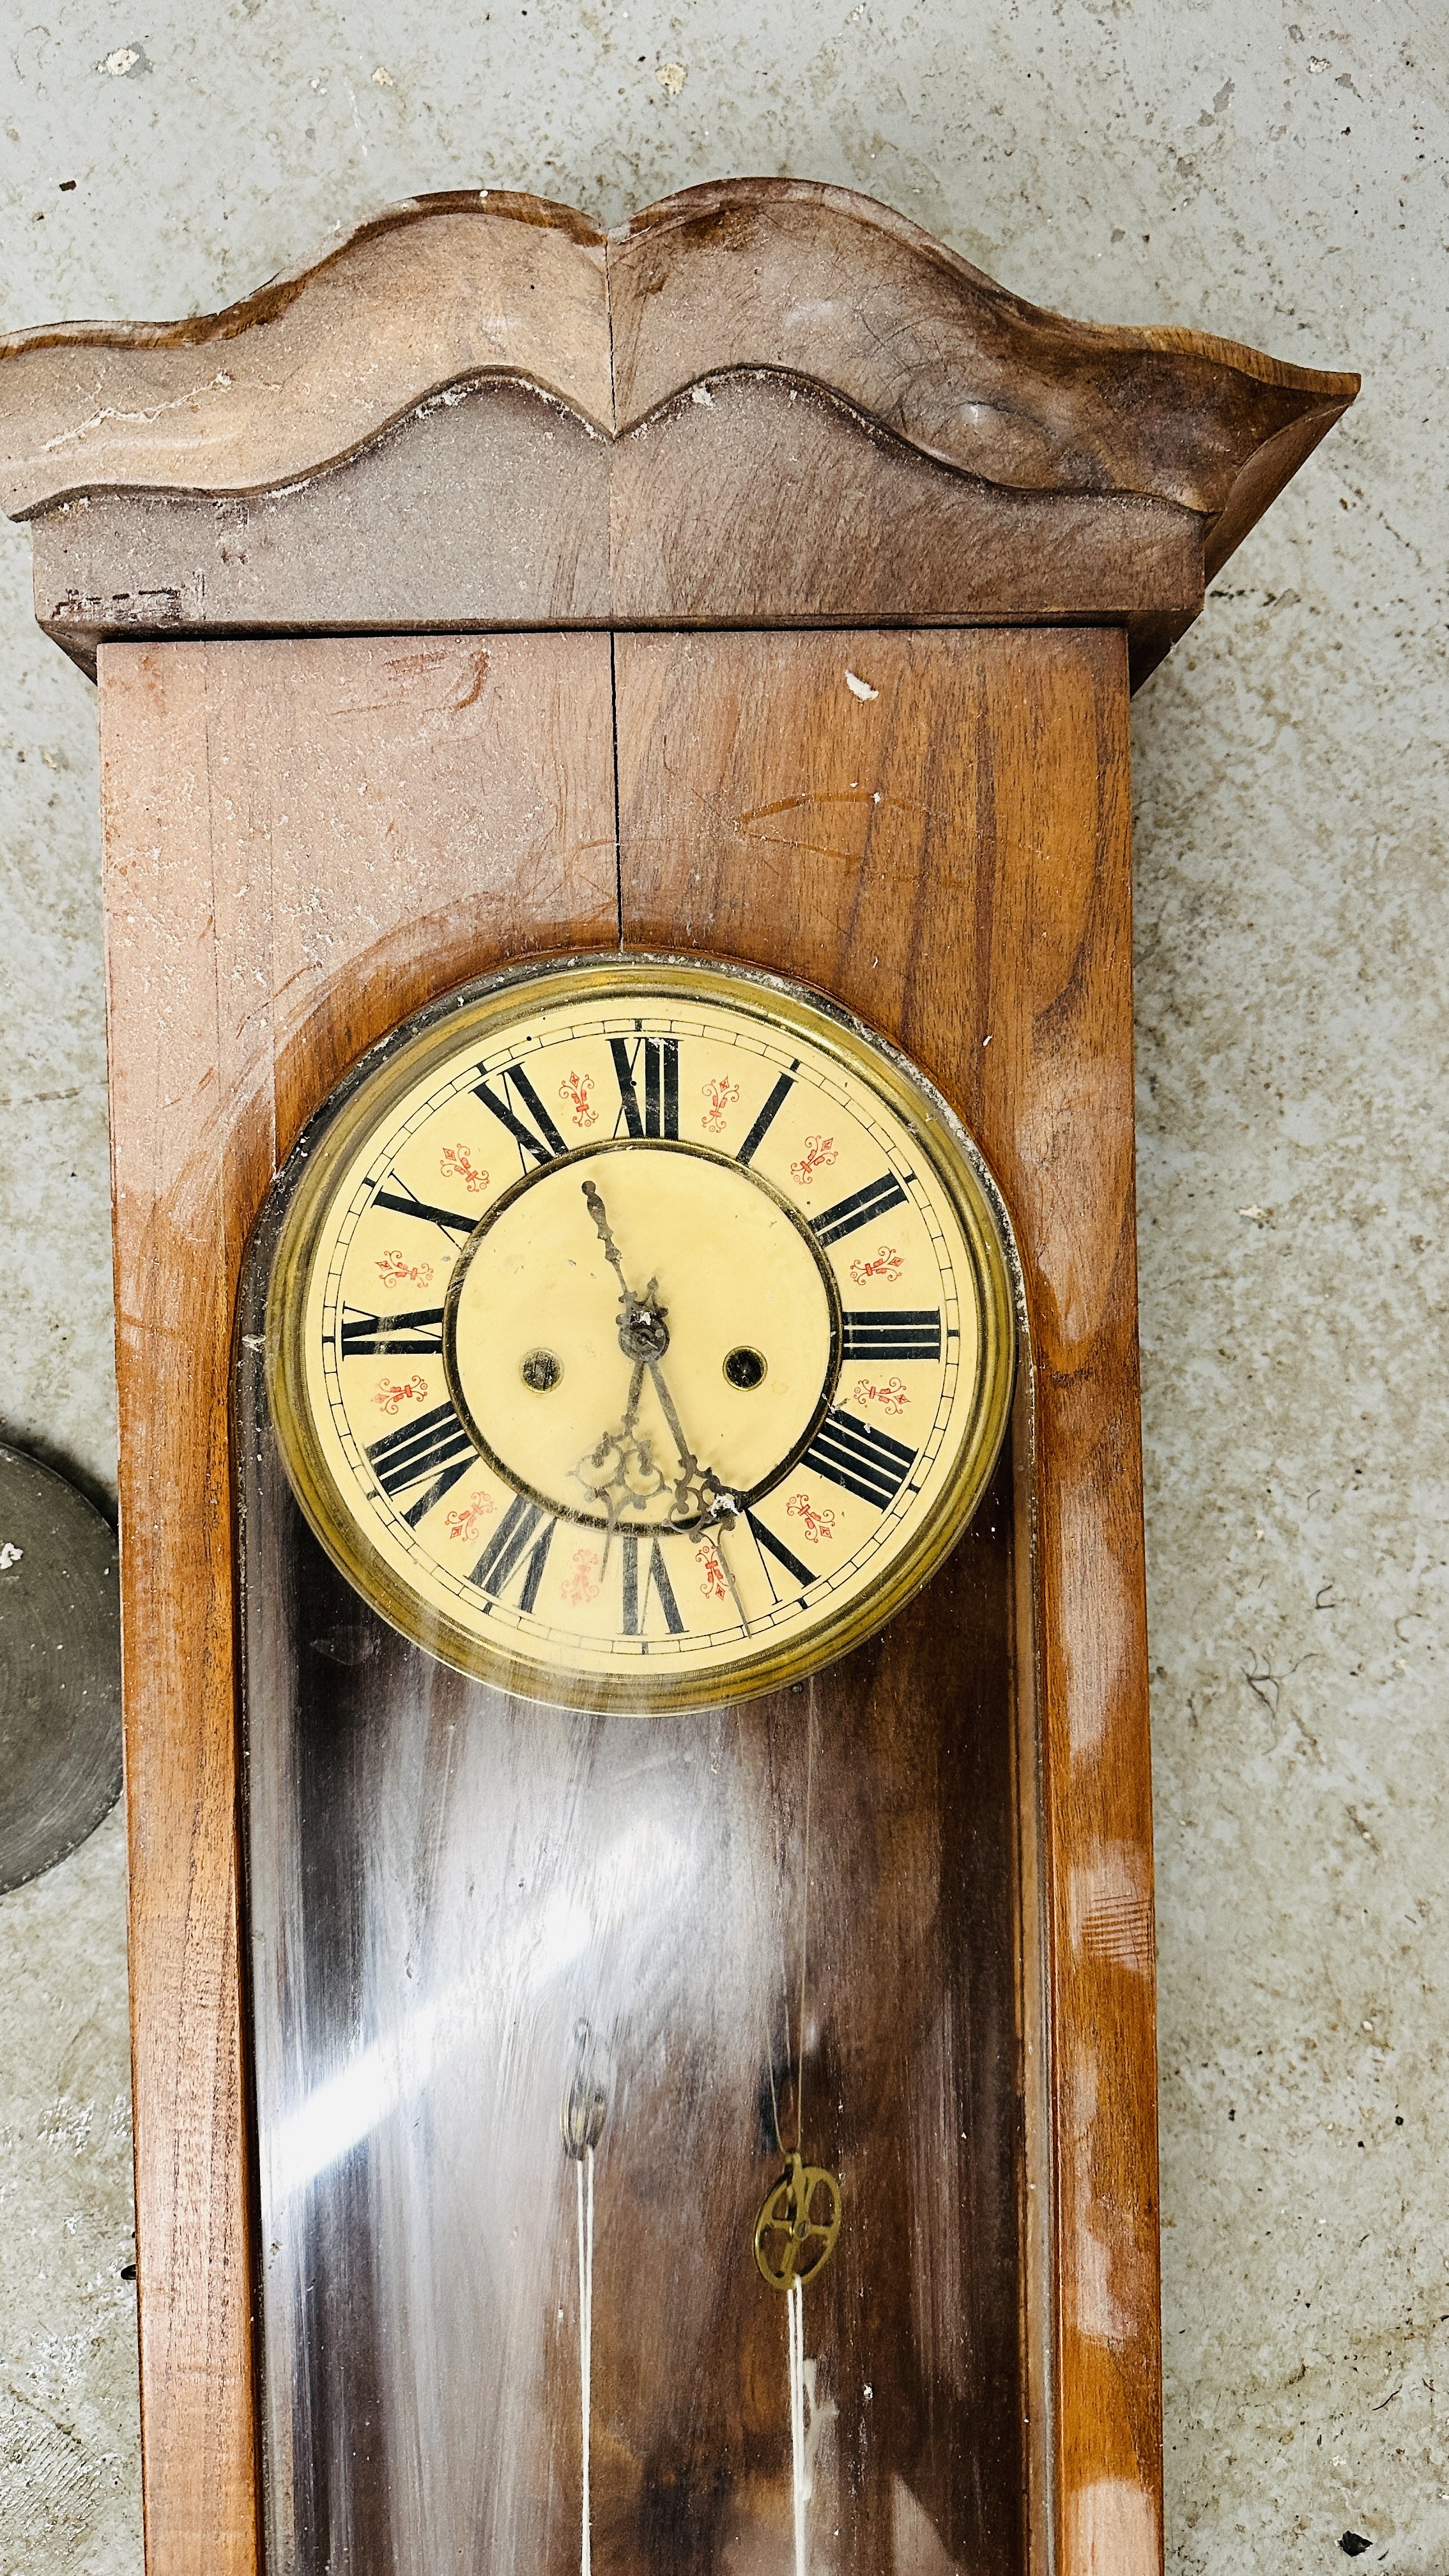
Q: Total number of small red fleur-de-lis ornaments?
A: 12